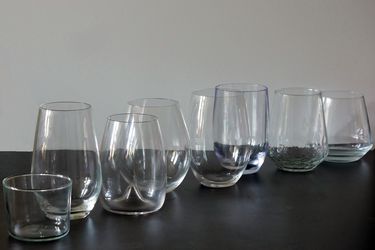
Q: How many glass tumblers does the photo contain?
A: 8